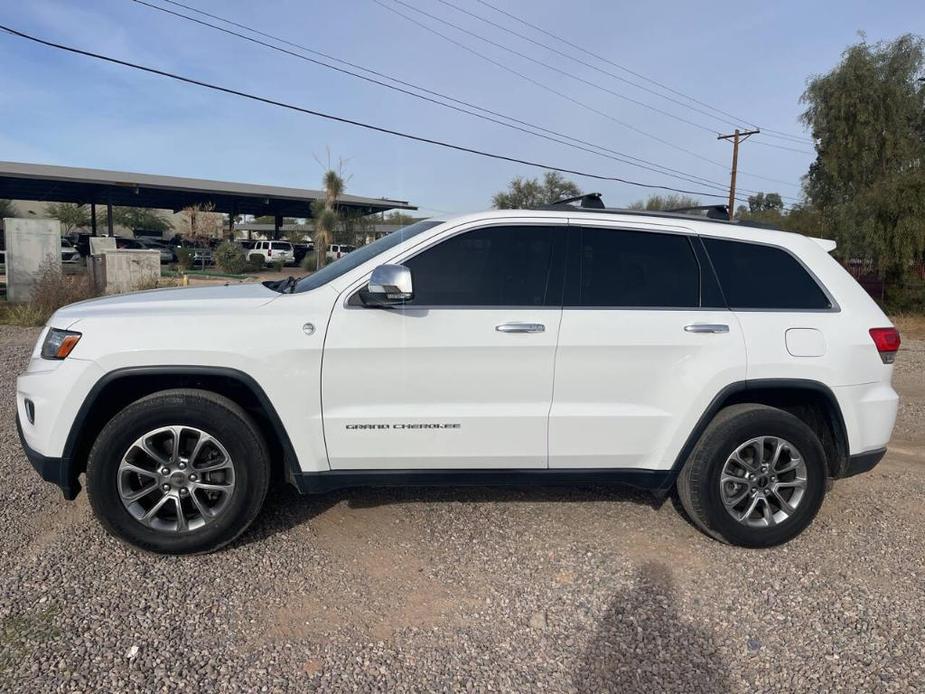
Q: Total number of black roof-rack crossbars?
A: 2